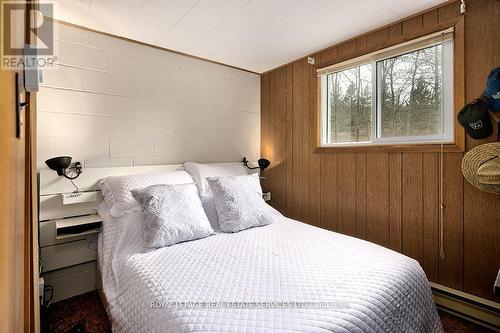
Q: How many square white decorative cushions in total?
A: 2